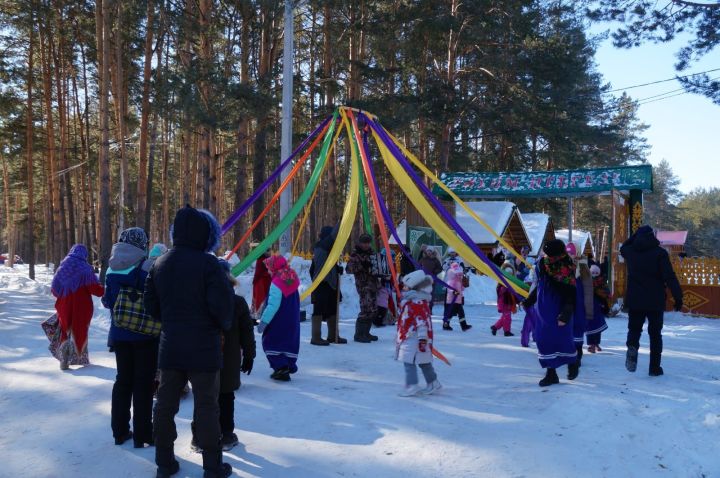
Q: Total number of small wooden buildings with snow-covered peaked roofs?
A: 3